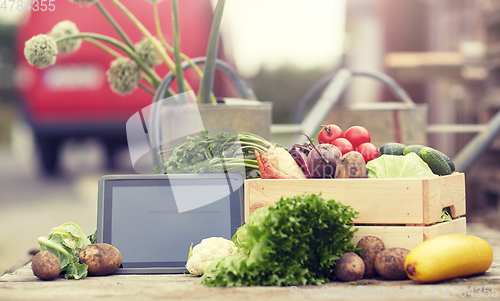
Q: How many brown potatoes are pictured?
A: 6